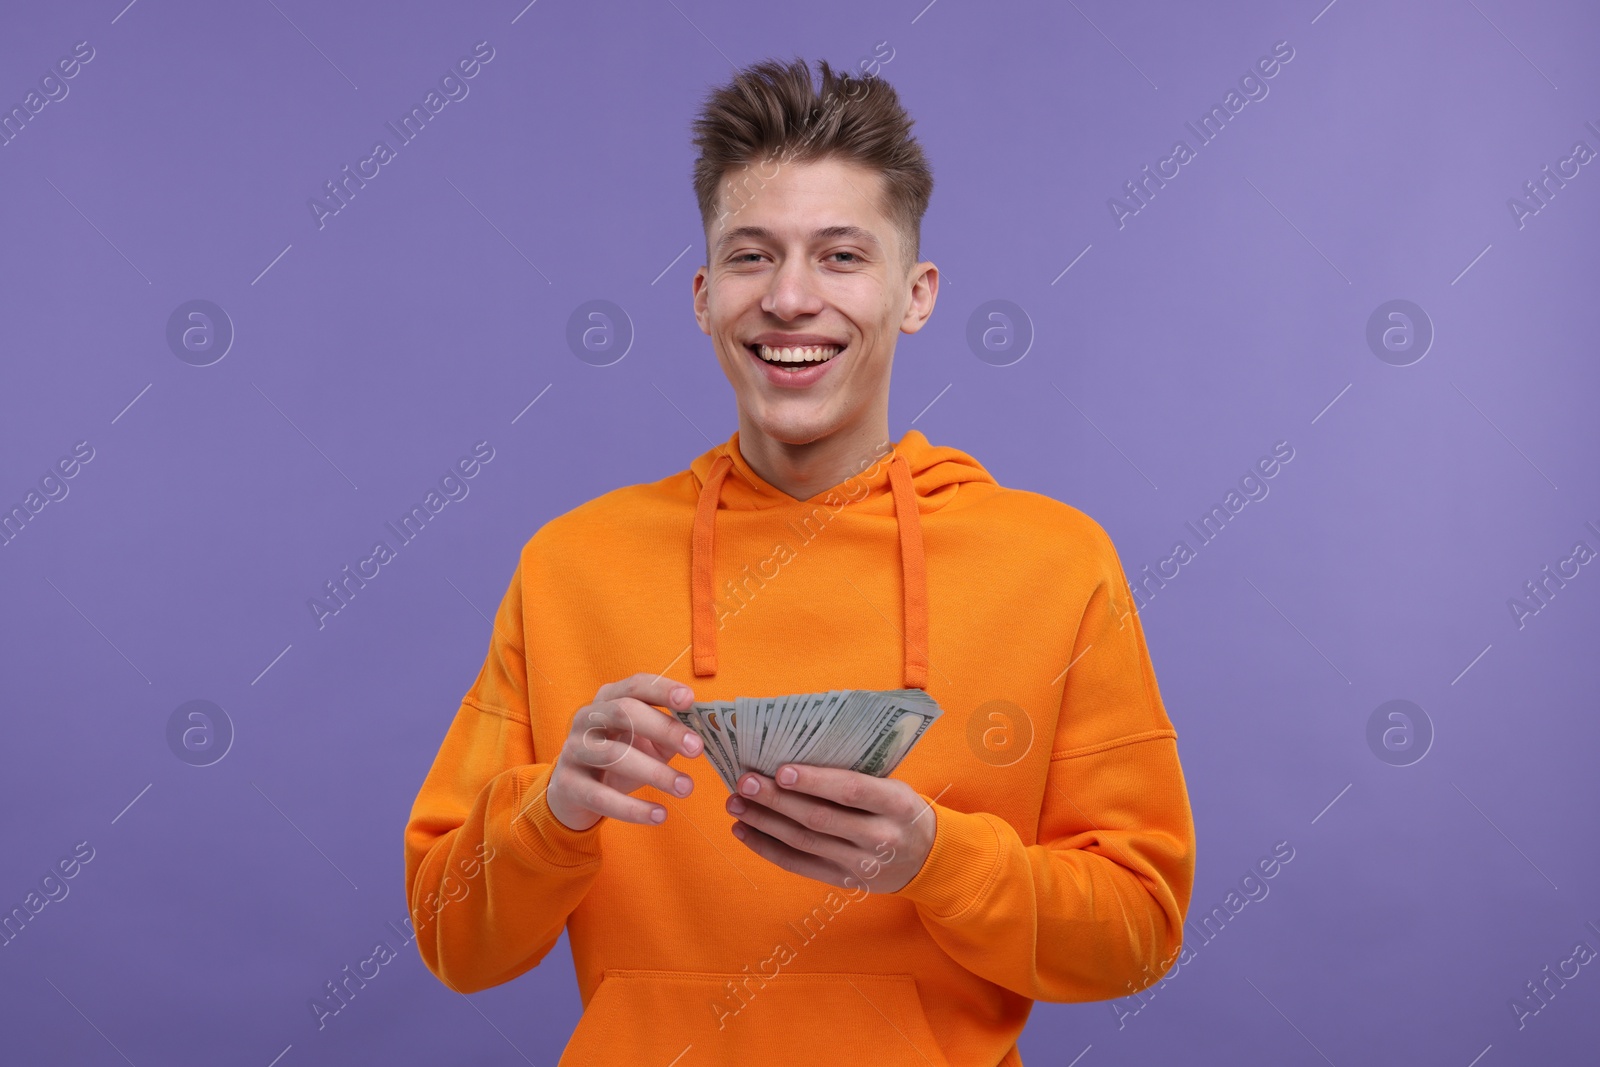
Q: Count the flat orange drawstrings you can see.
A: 2